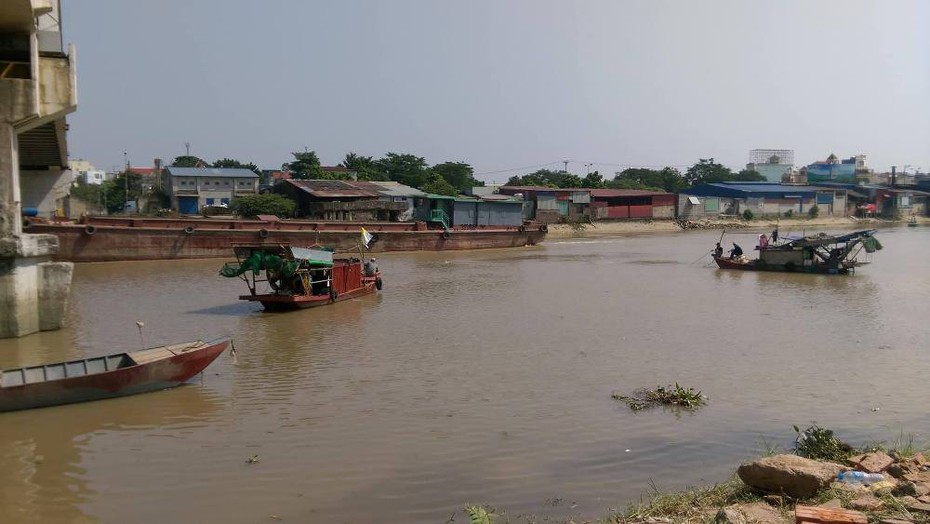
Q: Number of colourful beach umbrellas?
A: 0